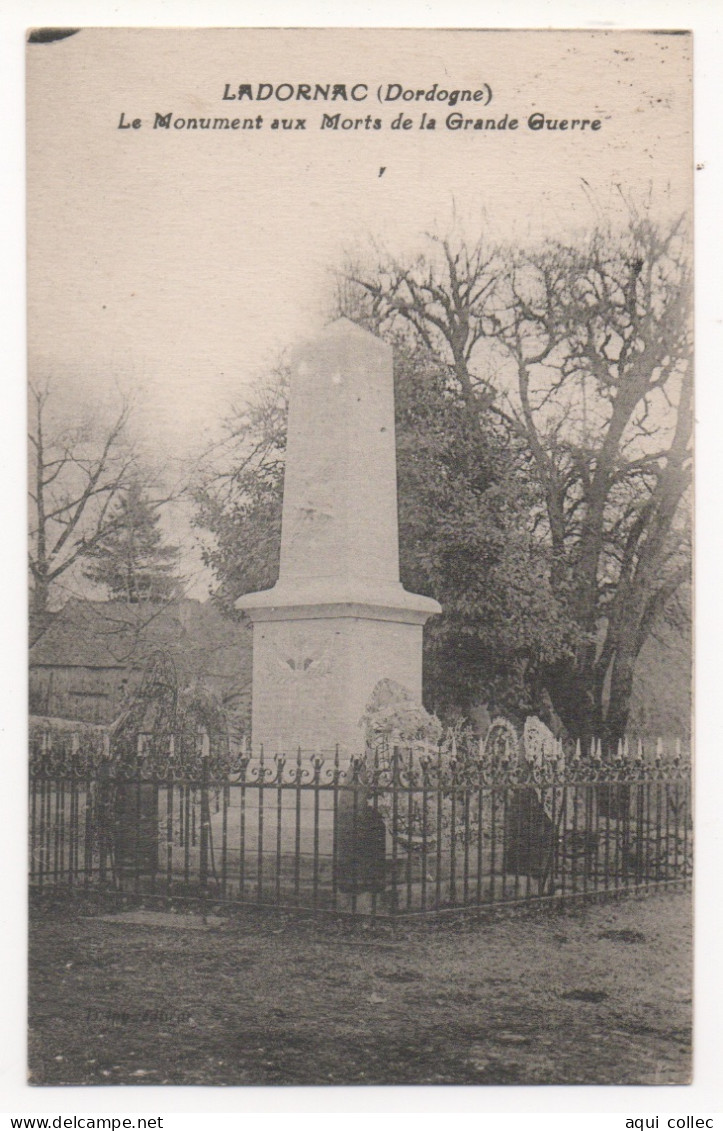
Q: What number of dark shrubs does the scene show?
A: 3